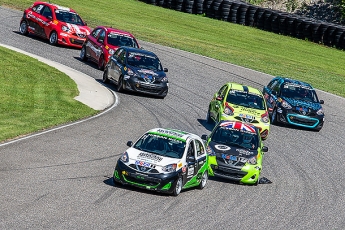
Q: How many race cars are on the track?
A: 7